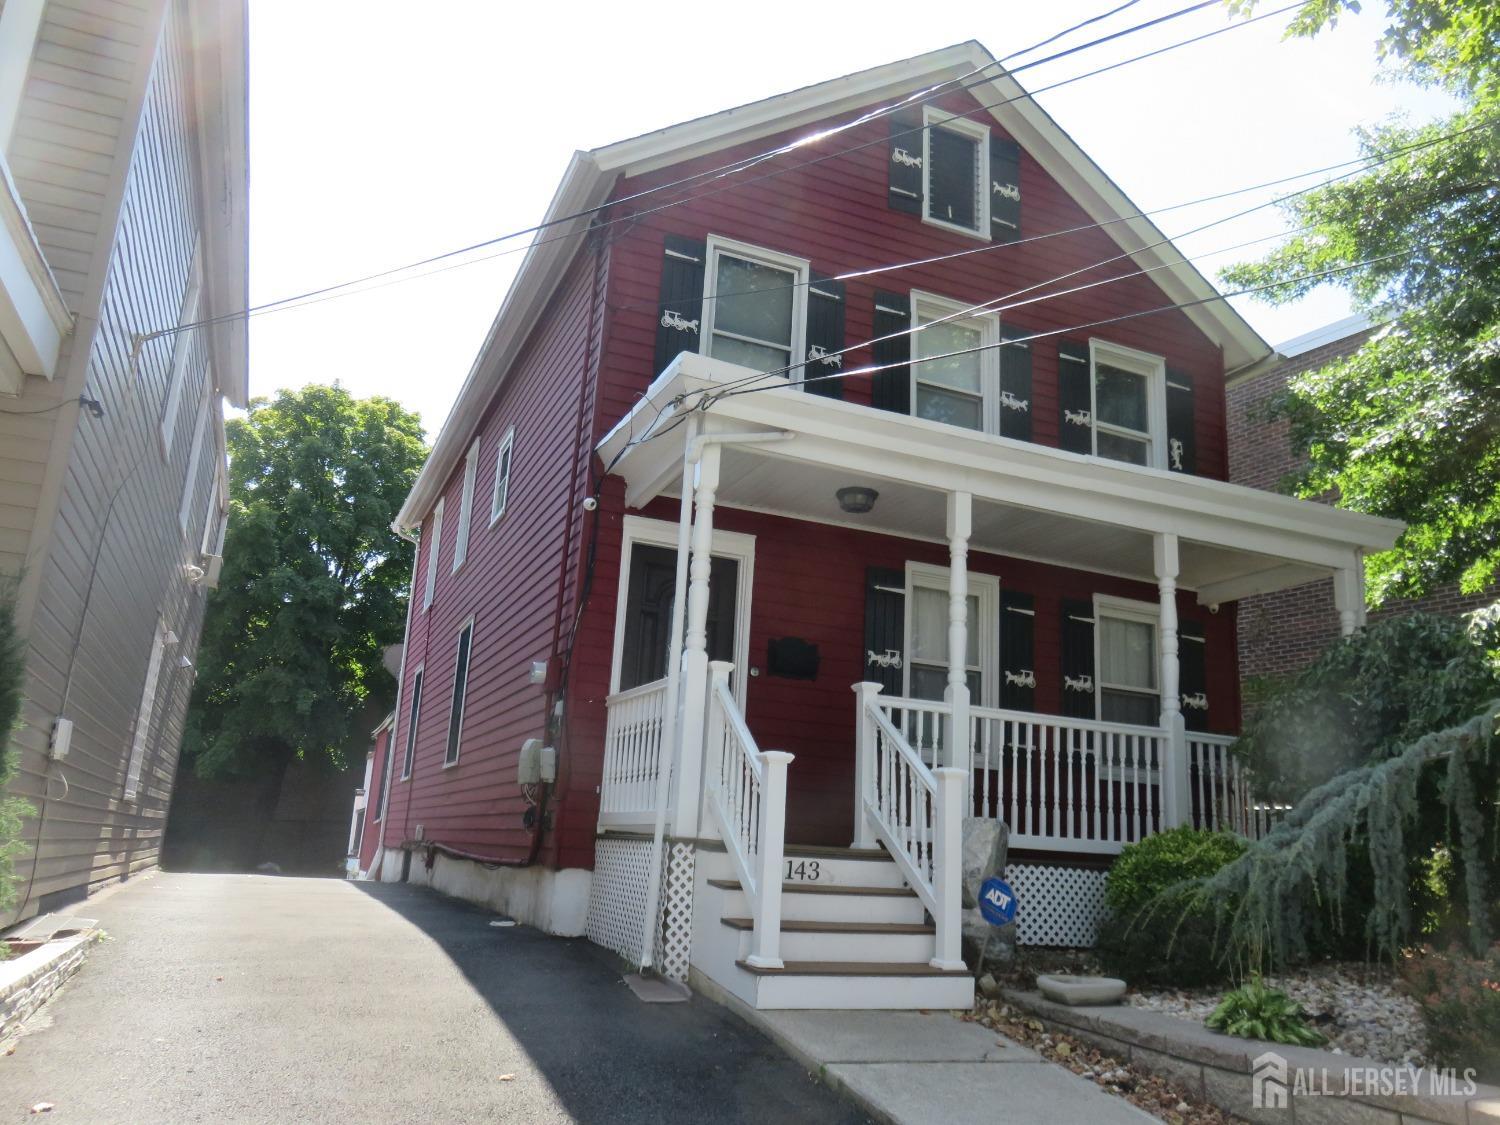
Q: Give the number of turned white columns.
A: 4